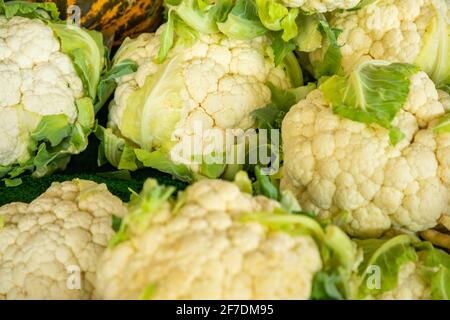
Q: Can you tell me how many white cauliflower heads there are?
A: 8